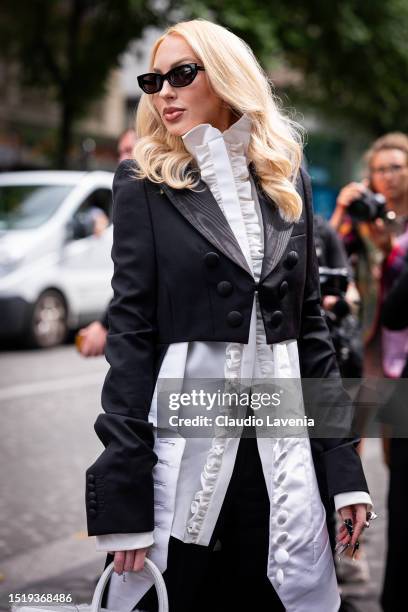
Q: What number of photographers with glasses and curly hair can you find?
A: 1